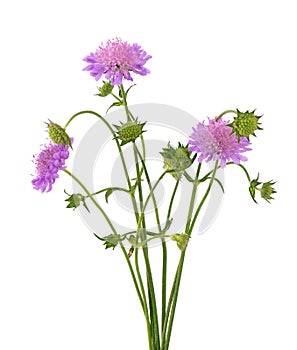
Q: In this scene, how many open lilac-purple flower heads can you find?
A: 3